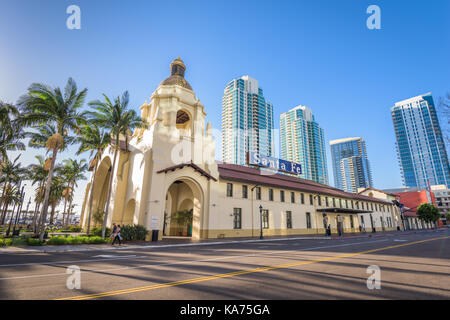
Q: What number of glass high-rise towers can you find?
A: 4